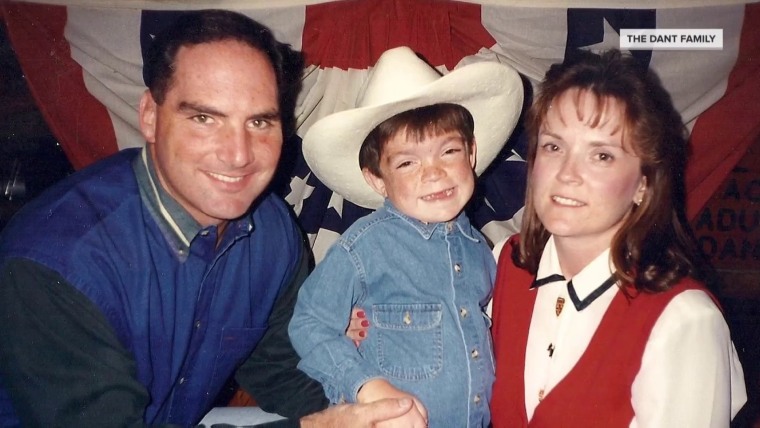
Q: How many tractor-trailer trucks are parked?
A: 0